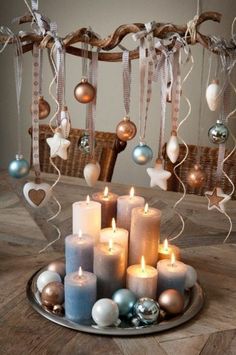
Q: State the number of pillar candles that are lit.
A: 11